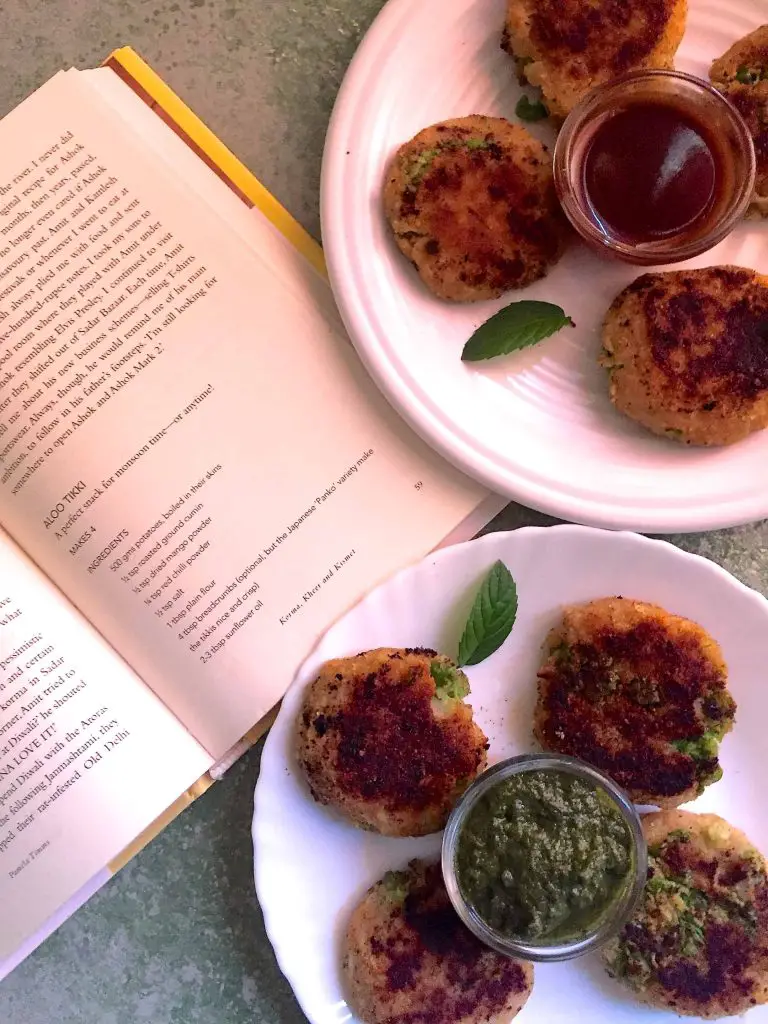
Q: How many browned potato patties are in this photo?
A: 8